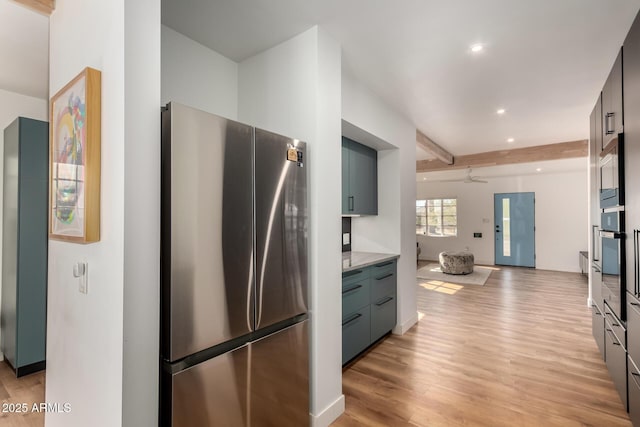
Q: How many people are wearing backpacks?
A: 0